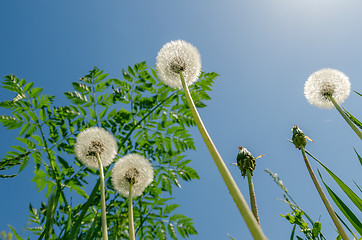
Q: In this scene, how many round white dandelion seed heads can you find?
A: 4